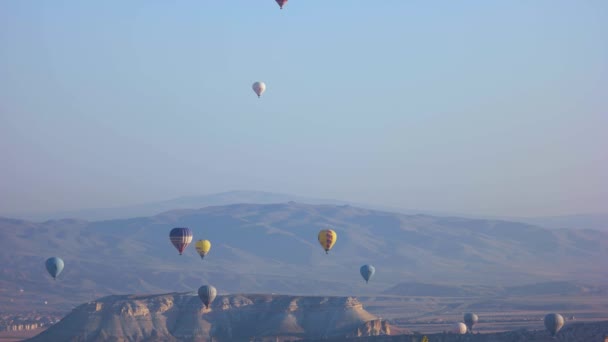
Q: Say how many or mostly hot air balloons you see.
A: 11